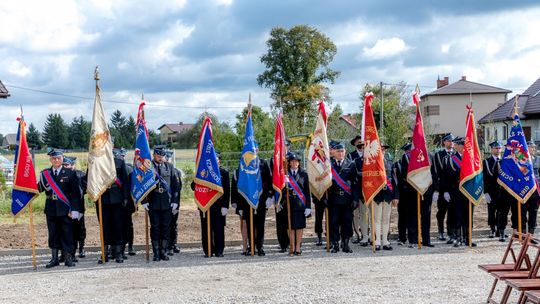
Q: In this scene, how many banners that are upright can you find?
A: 11